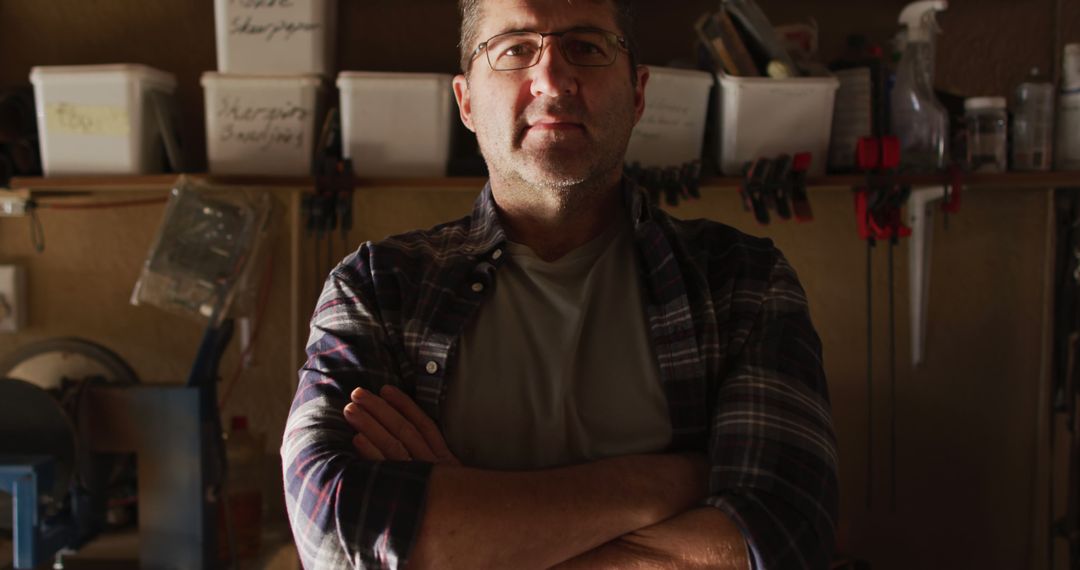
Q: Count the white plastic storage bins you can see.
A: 6